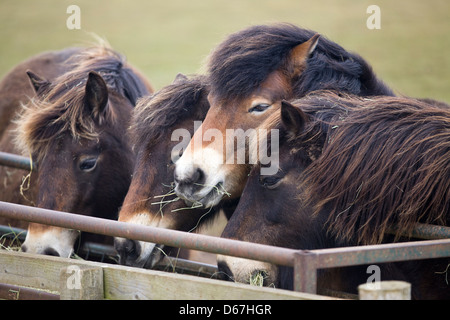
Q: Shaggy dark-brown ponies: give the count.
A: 4